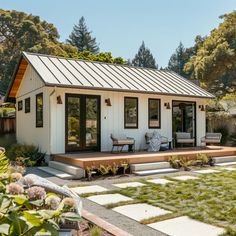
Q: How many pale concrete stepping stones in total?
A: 9